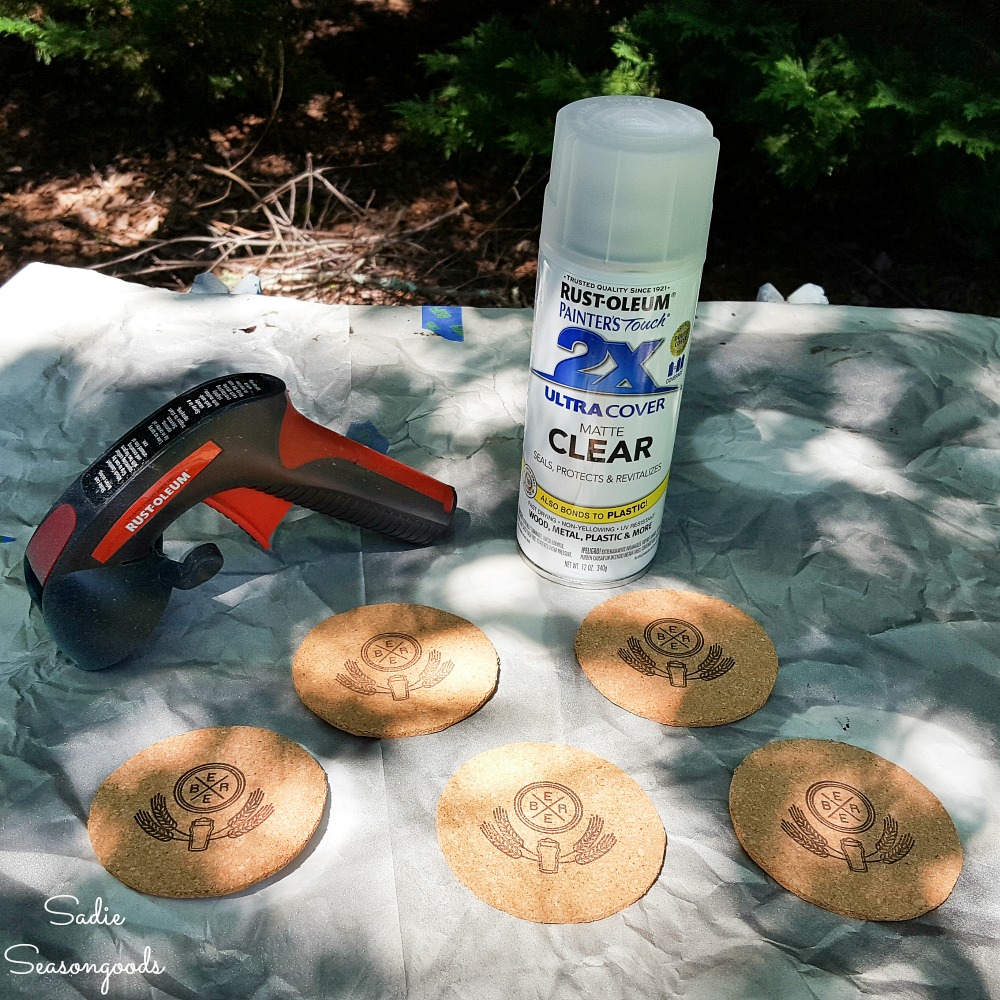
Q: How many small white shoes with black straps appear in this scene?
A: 0